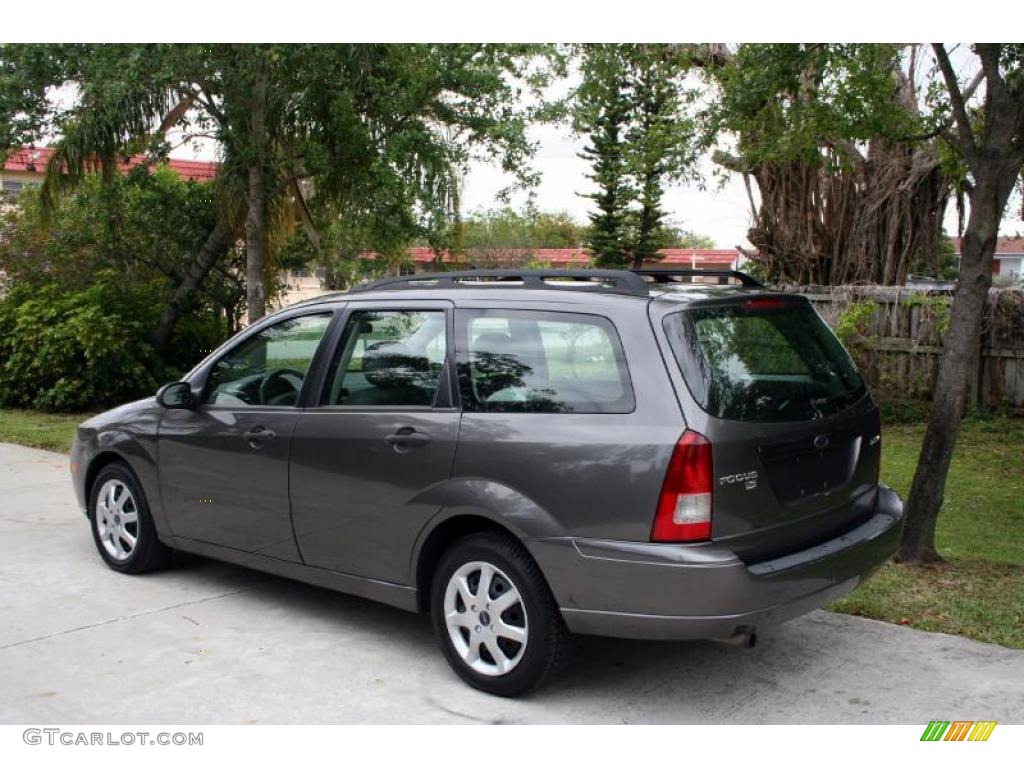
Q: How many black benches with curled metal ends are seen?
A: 0